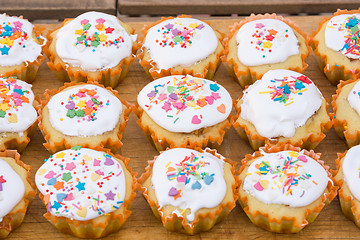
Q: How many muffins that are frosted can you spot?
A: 15